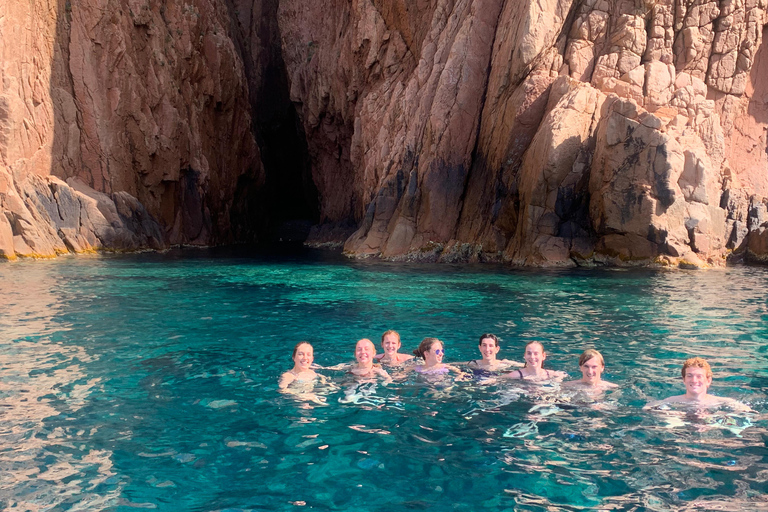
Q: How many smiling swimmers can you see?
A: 8